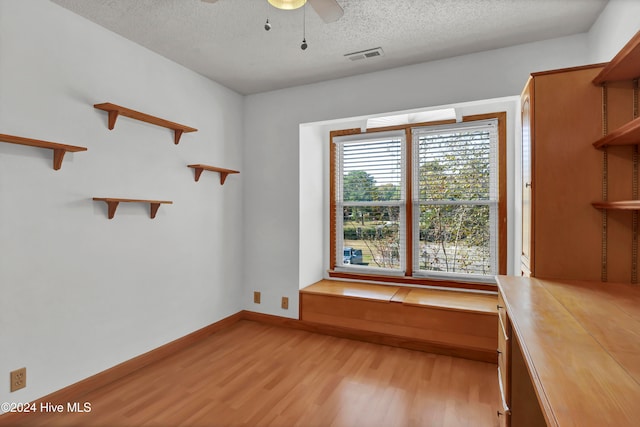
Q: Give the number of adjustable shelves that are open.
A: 3